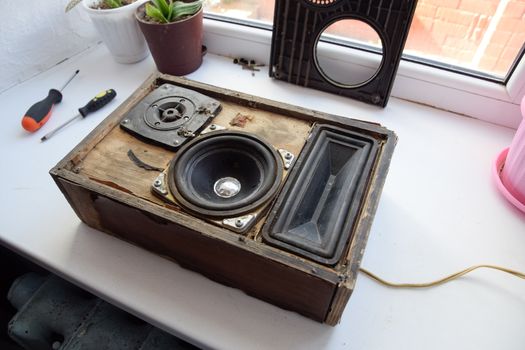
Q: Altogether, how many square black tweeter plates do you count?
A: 1